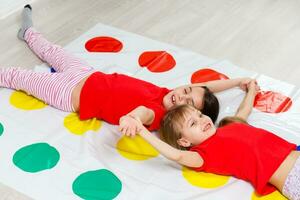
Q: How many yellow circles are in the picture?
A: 5